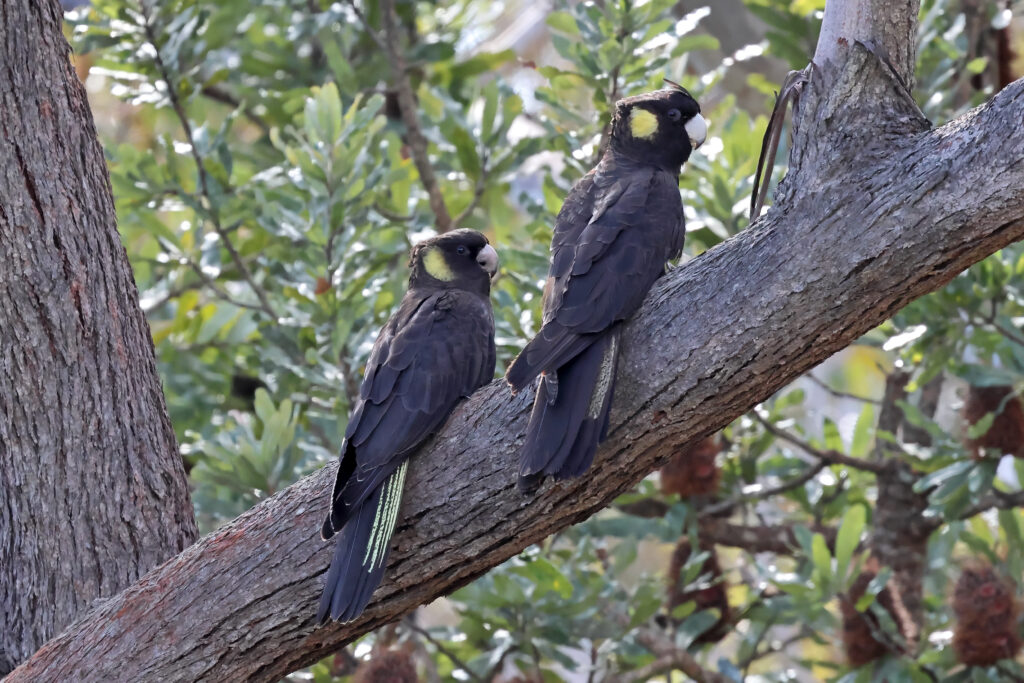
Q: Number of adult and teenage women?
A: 0